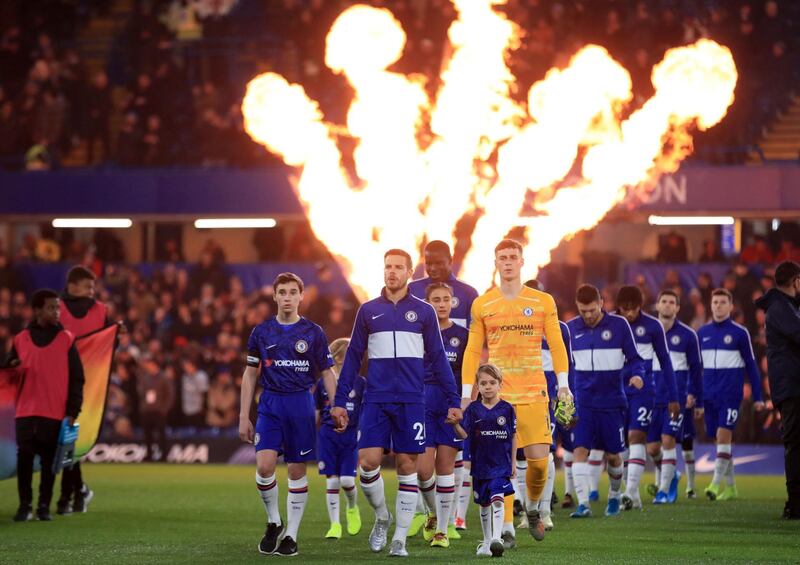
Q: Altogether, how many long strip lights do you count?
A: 3